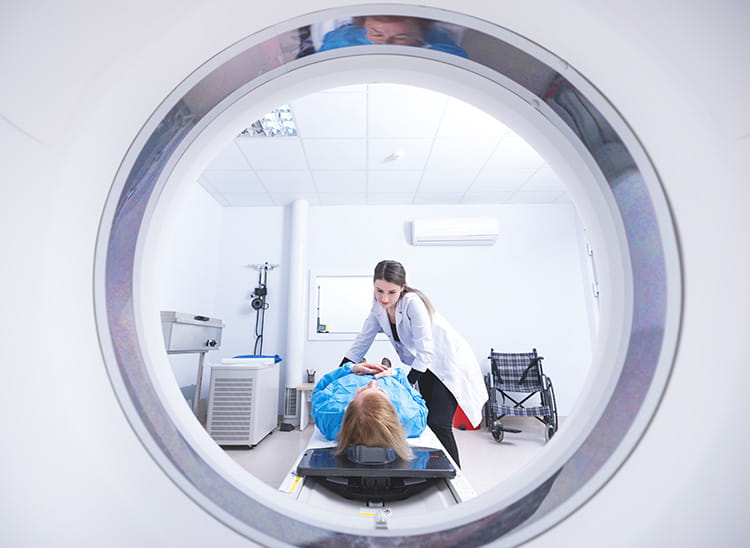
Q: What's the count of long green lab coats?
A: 0